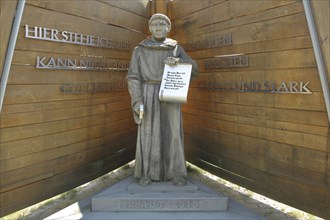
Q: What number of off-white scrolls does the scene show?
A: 1